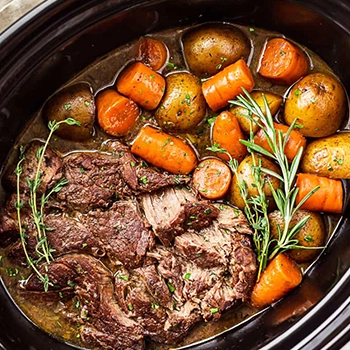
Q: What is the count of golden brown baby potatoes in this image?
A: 8